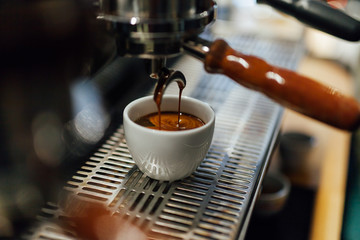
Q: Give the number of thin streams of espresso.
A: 2